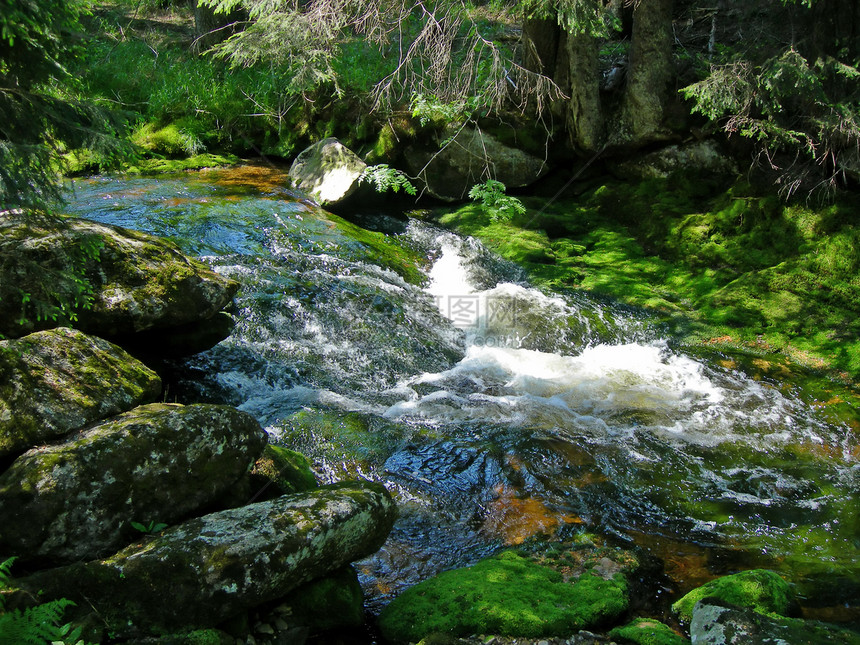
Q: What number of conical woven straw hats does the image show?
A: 0